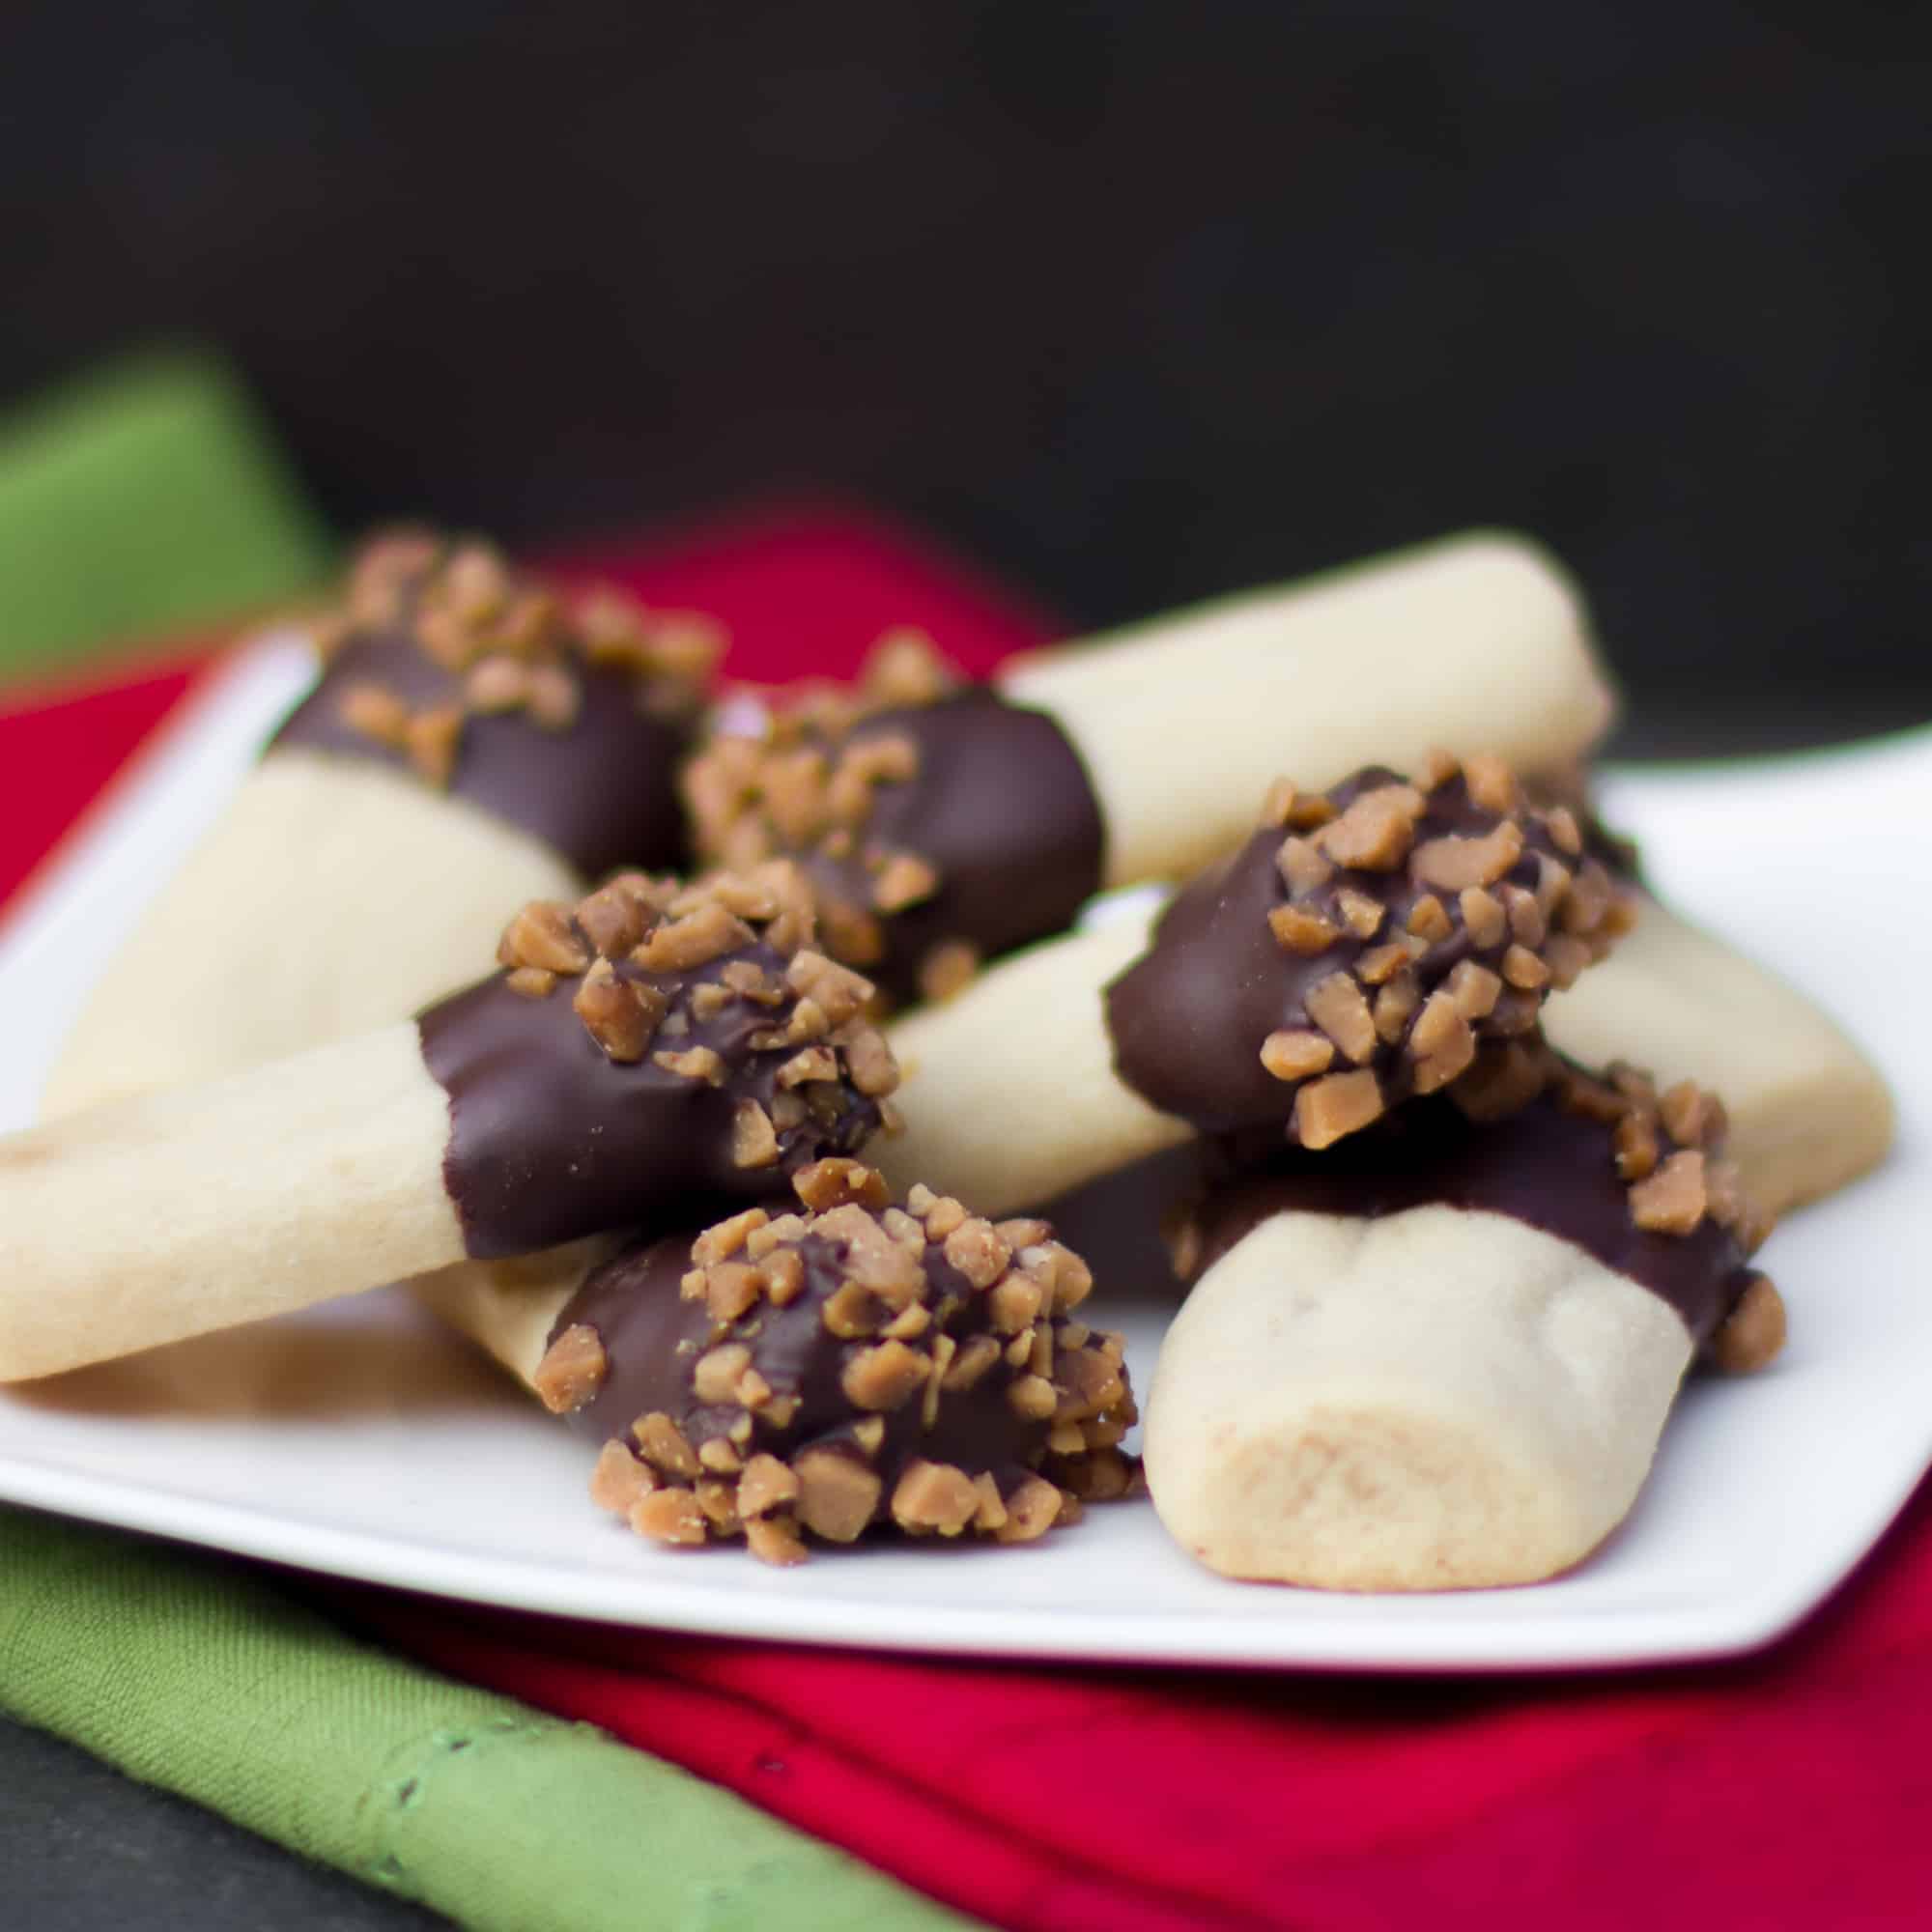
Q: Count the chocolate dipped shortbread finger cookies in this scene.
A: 7